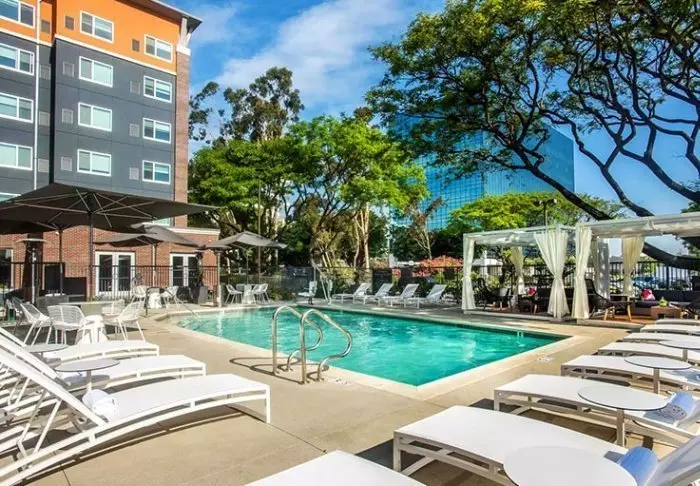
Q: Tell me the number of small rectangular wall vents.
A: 12